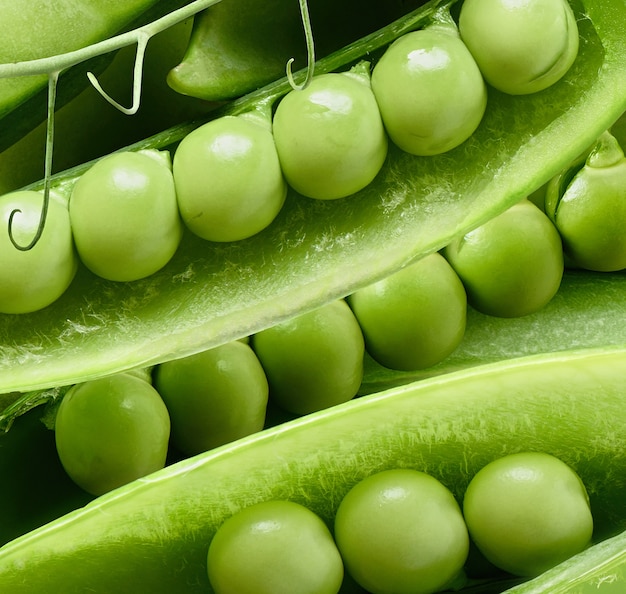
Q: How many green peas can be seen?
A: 15